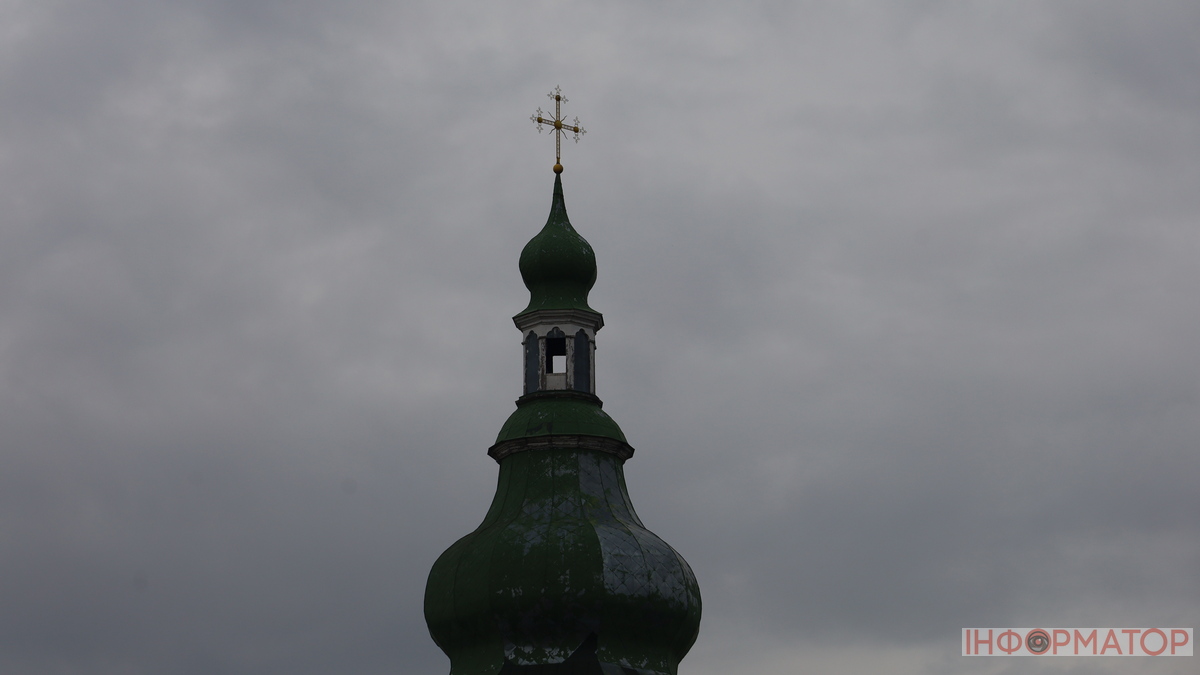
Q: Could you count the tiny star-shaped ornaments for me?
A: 9